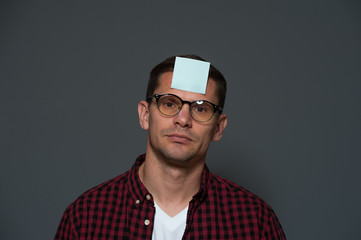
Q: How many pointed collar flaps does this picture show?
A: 2